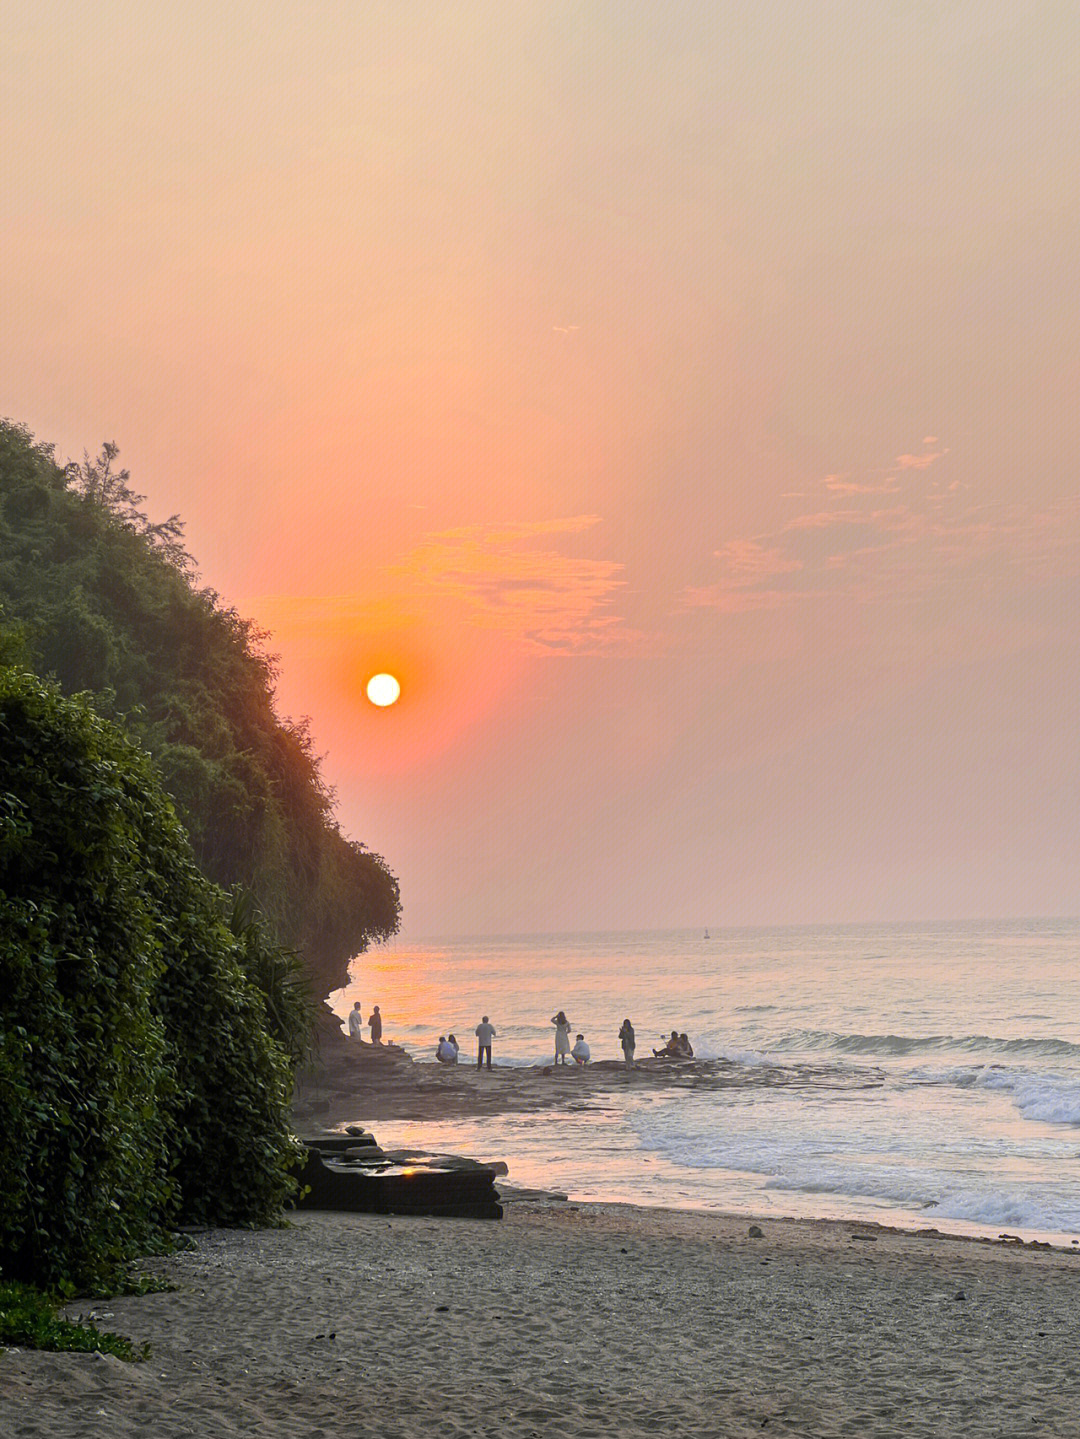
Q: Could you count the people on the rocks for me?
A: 10